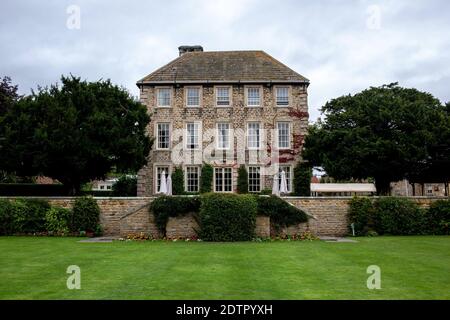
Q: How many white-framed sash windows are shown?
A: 15